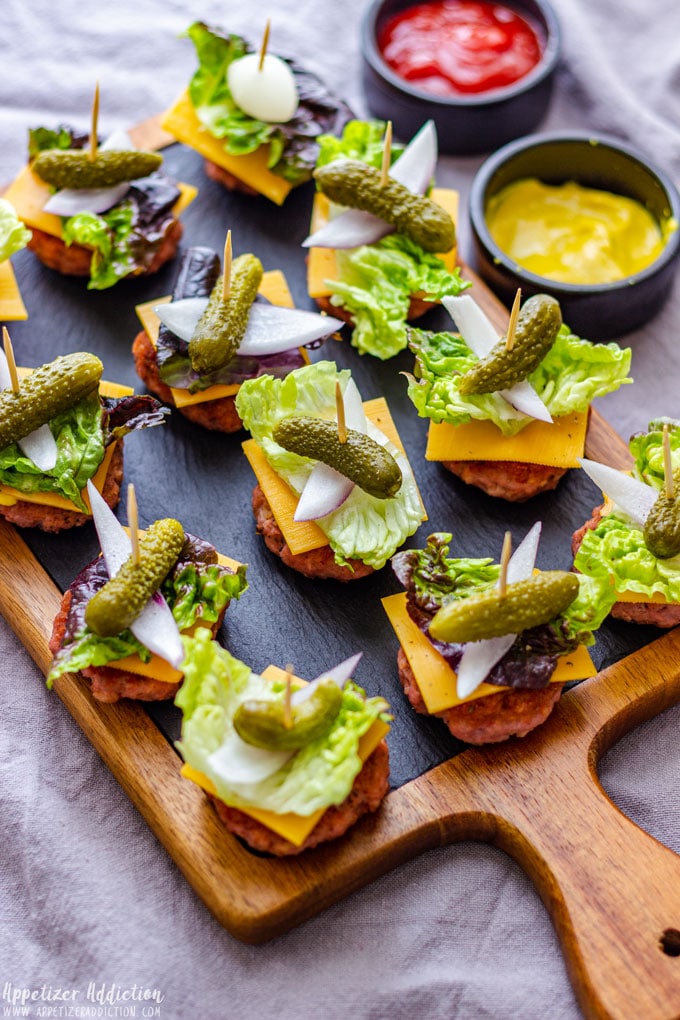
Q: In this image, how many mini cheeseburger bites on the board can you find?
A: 12